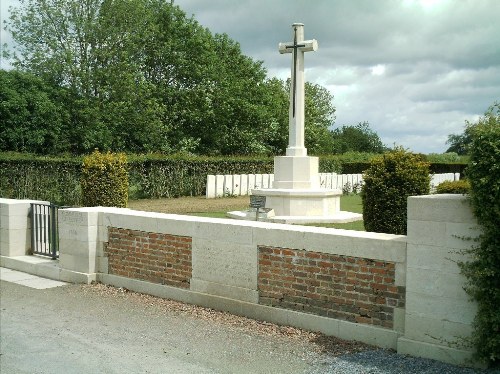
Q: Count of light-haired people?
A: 0